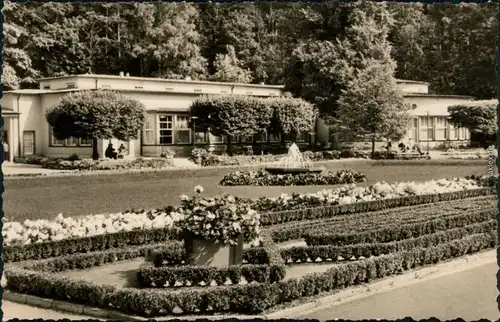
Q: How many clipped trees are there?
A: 4